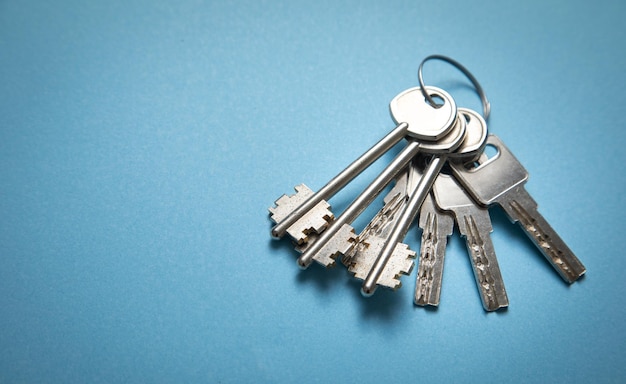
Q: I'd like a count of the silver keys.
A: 7